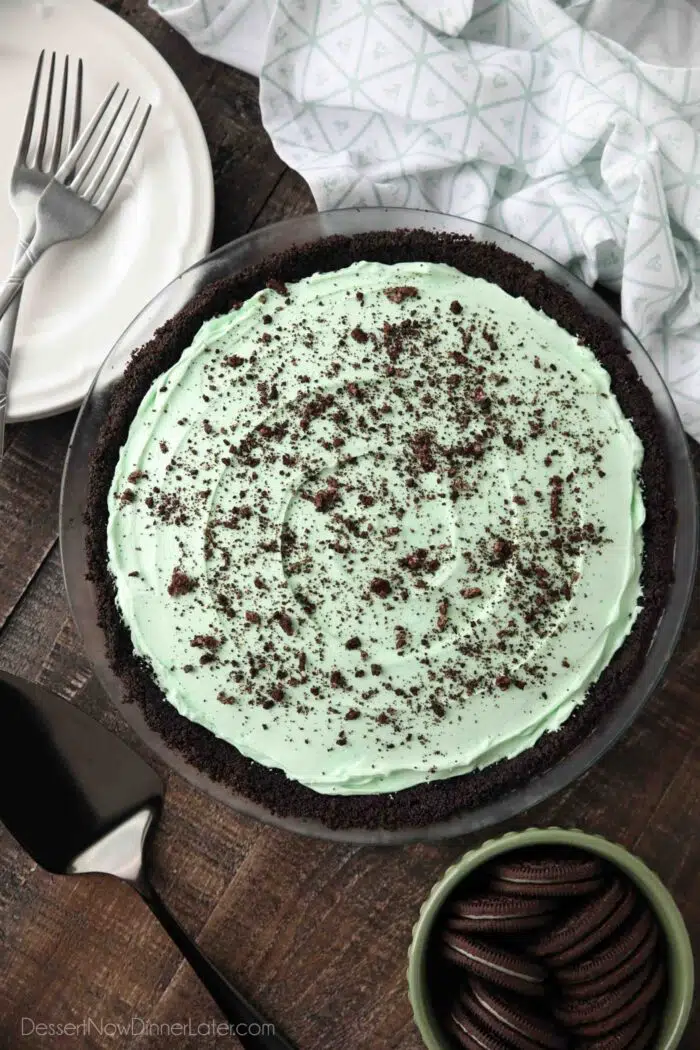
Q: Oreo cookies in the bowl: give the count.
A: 9